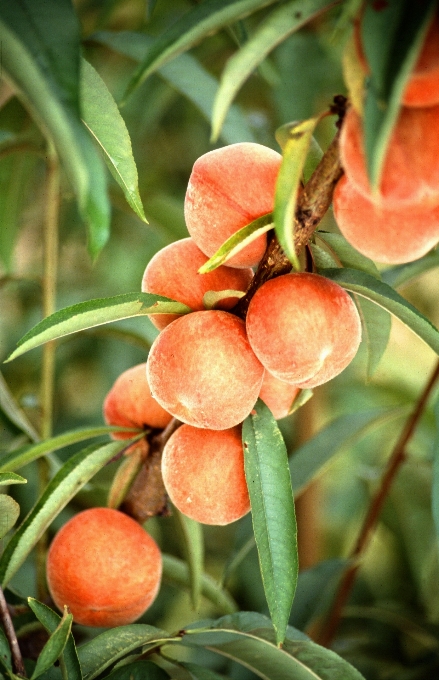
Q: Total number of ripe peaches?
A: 11